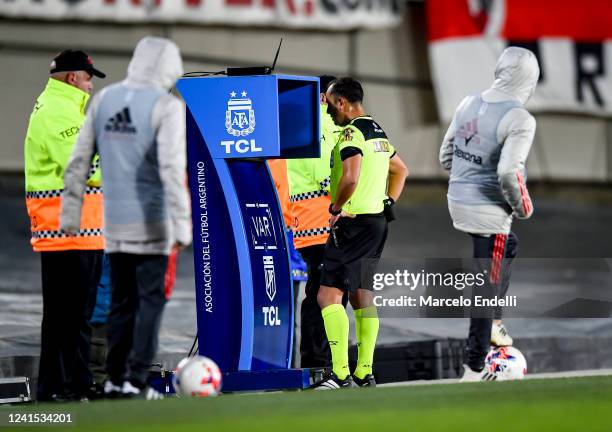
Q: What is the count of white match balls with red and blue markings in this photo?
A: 2